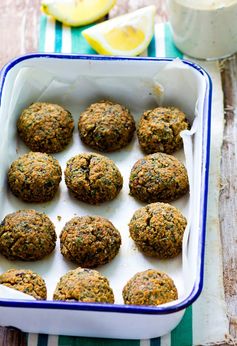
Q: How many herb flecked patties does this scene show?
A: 12